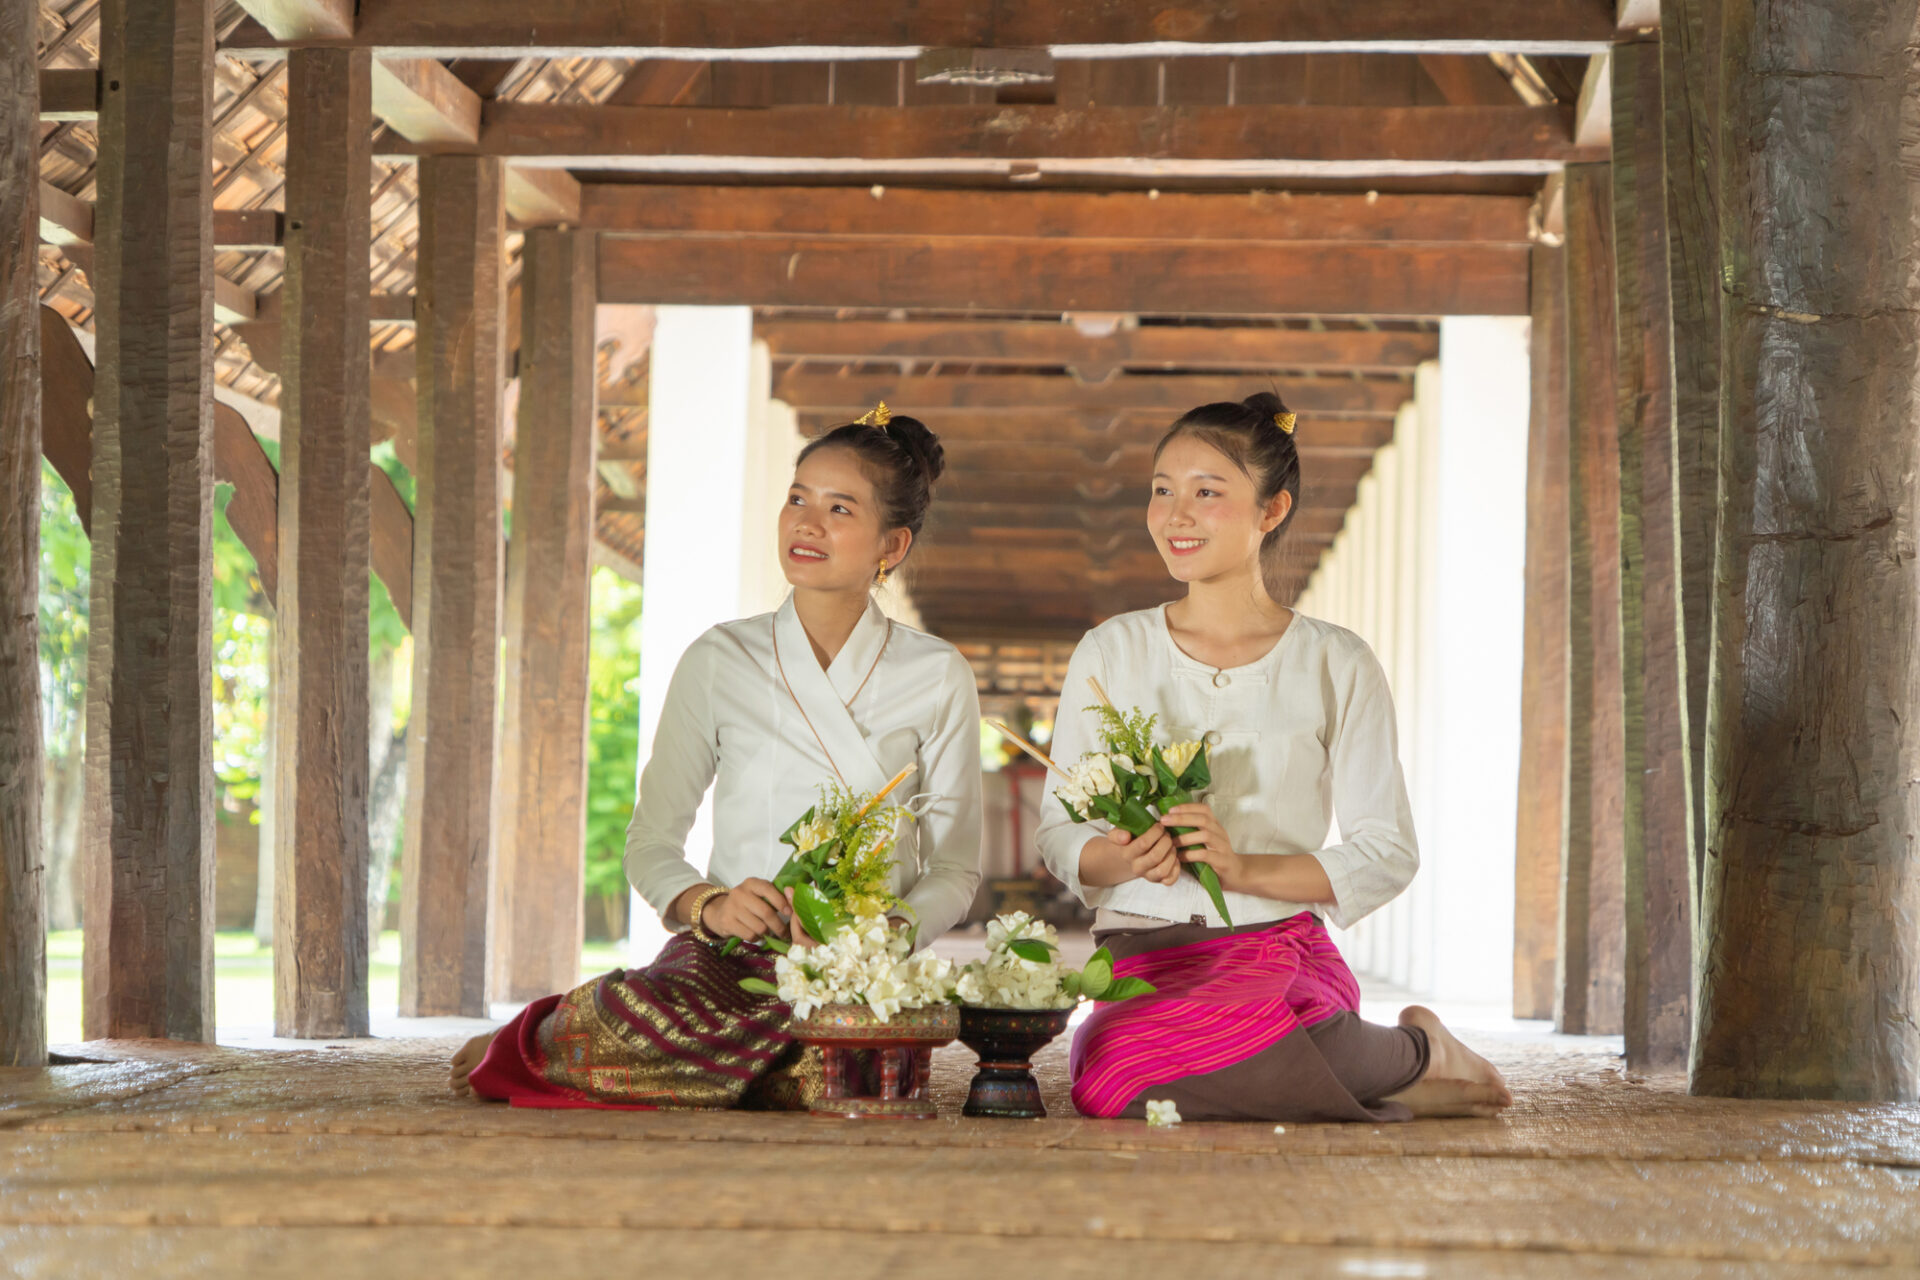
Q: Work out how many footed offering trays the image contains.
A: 2